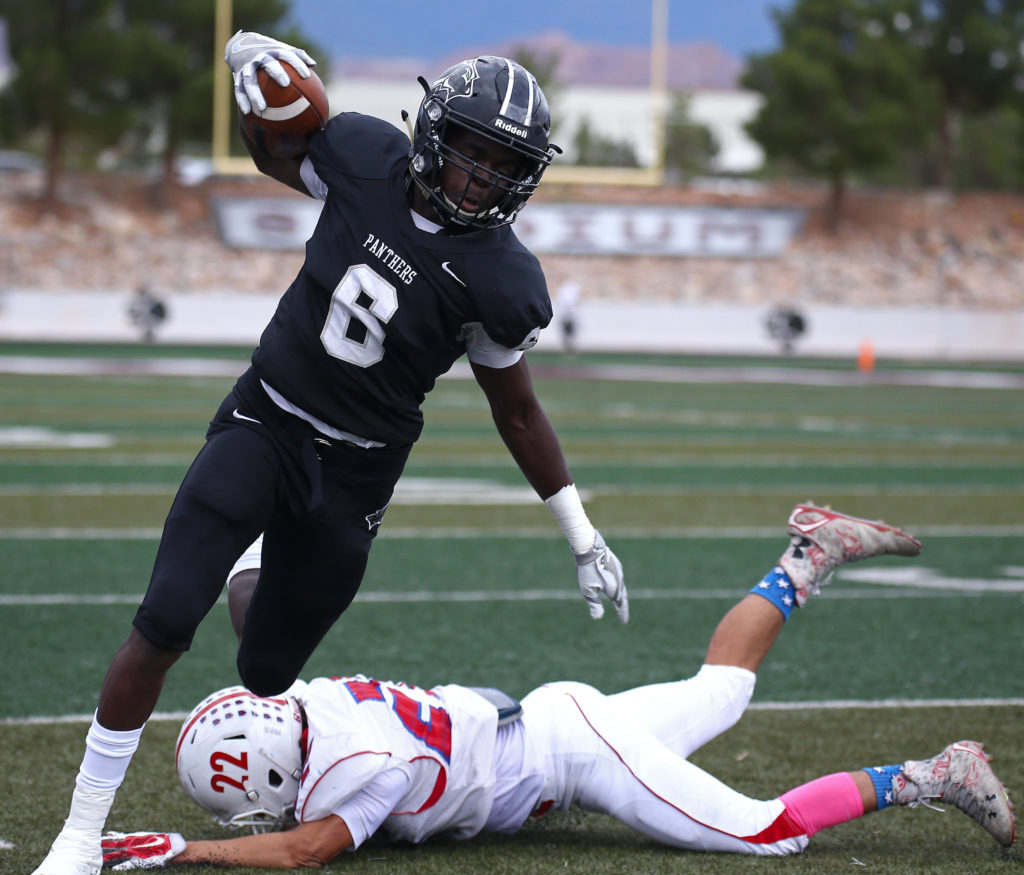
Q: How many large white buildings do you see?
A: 1